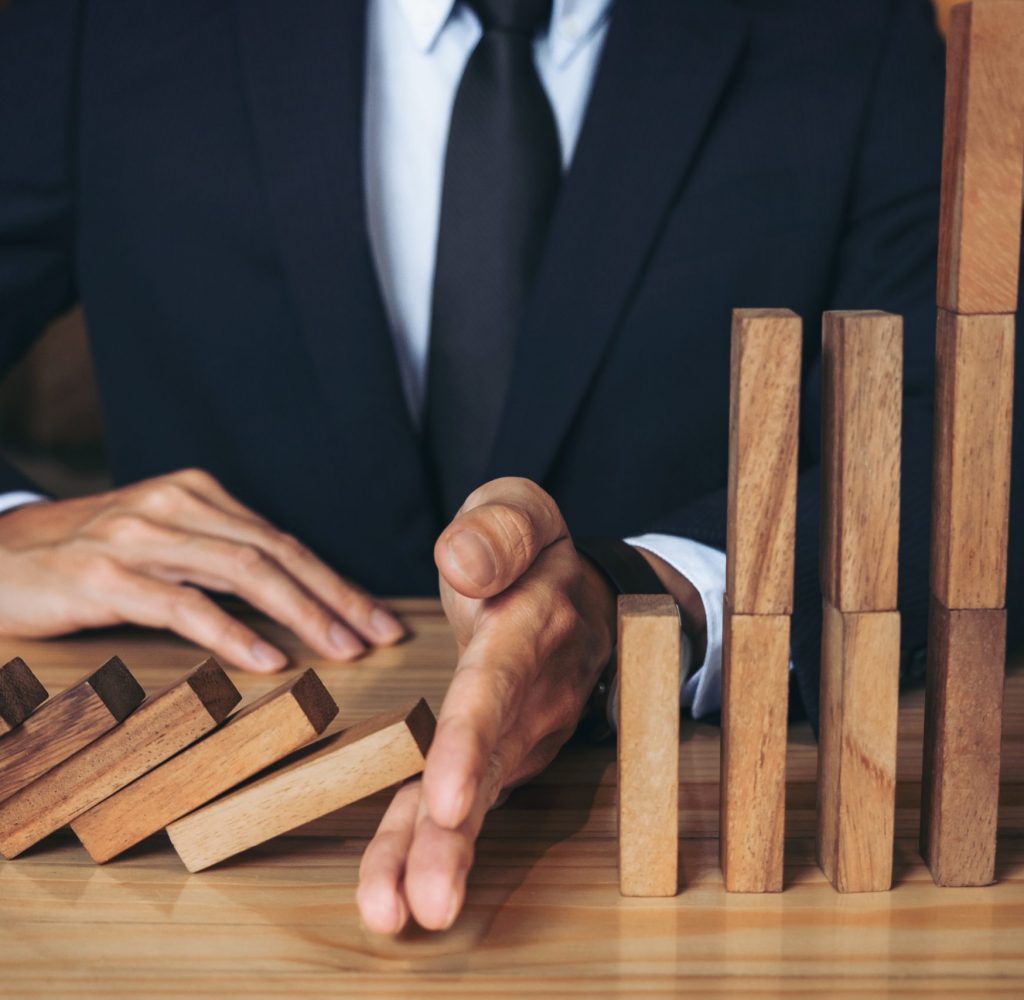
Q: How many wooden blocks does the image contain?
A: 13